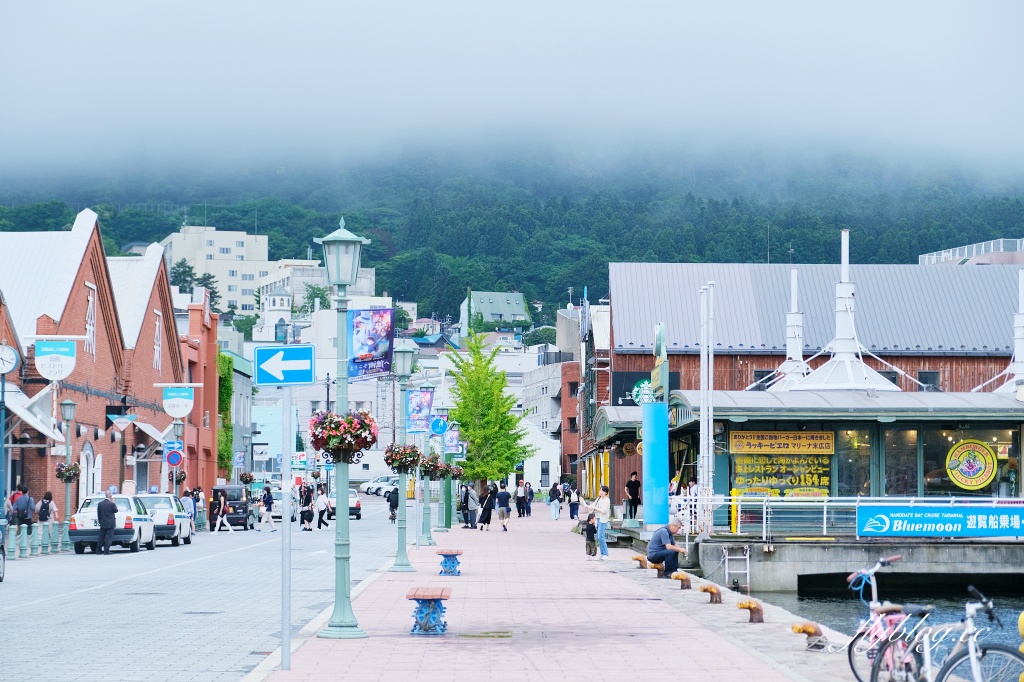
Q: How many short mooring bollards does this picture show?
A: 6